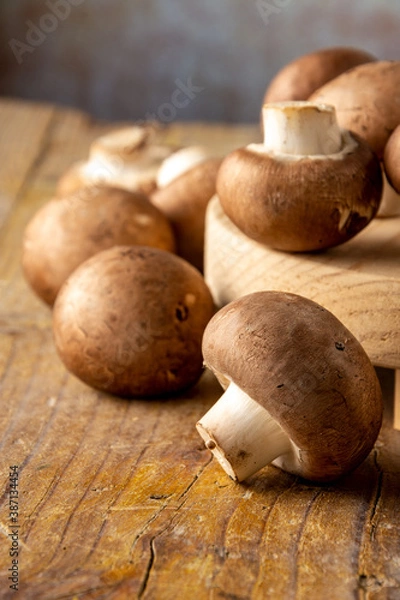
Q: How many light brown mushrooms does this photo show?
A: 9